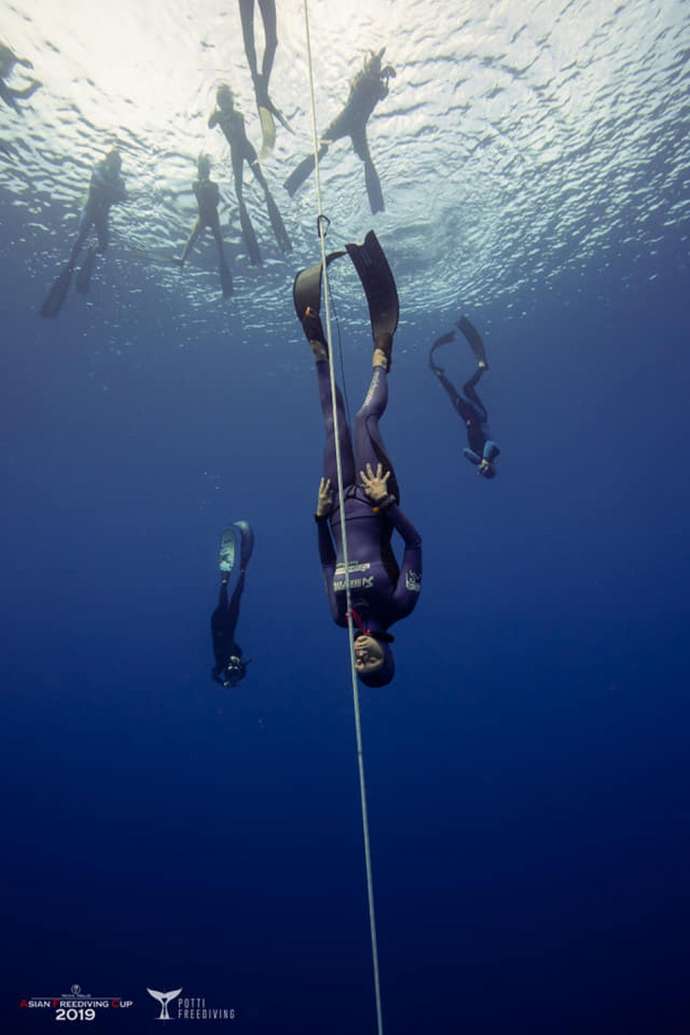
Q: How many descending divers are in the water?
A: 3